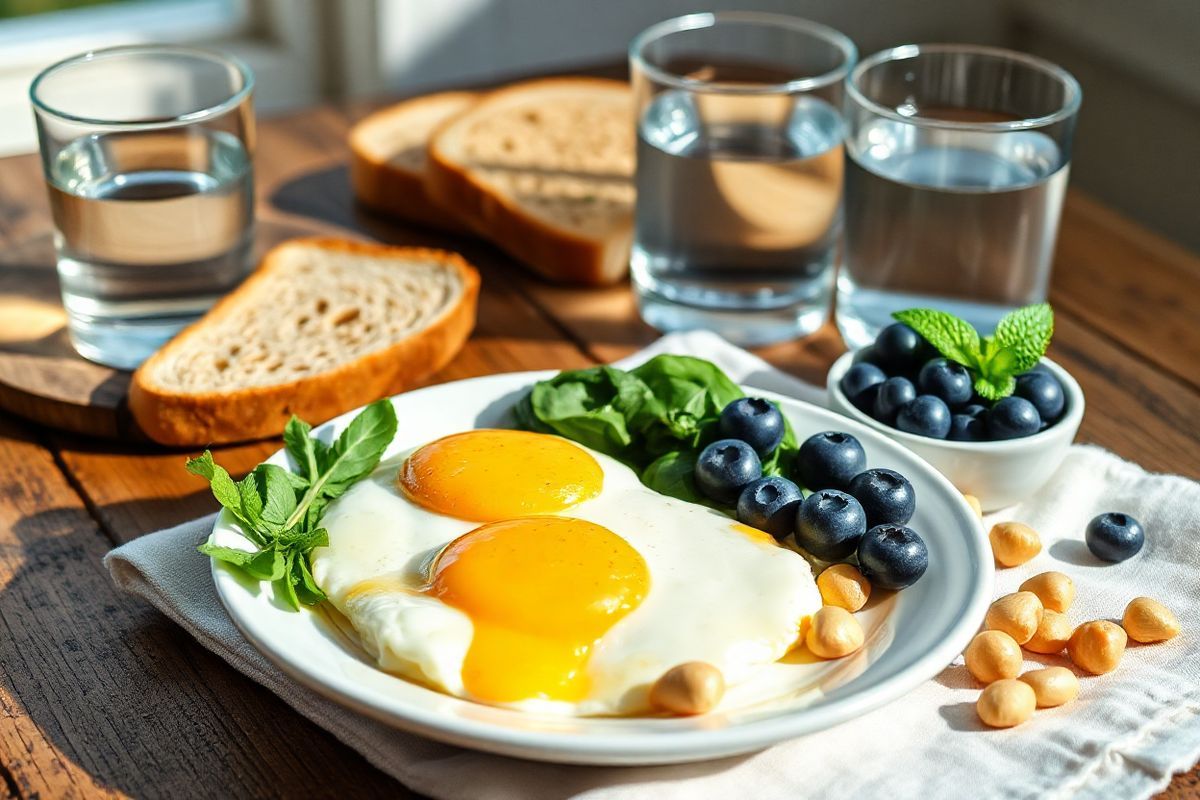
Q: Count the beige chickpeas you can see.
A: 13